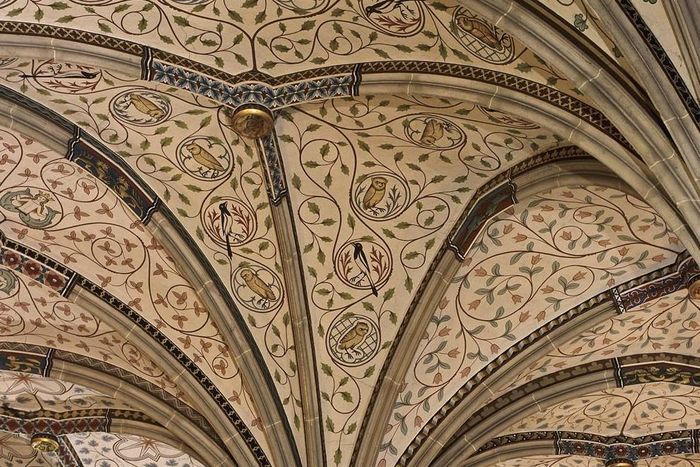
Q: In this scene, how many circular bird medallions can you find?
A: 11